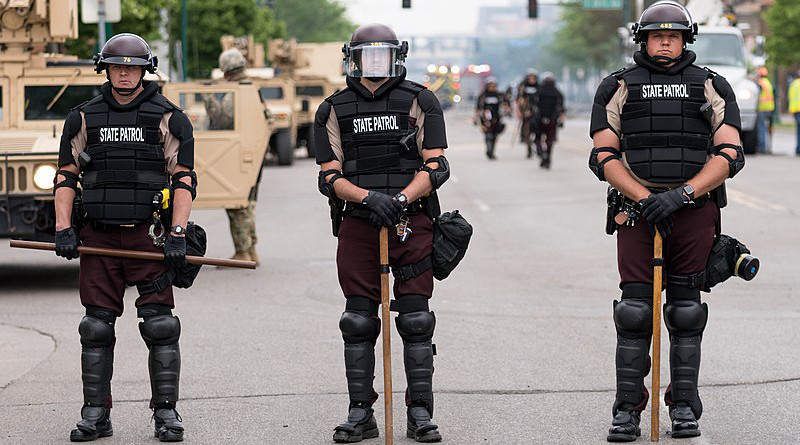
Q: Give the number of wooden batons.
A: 3